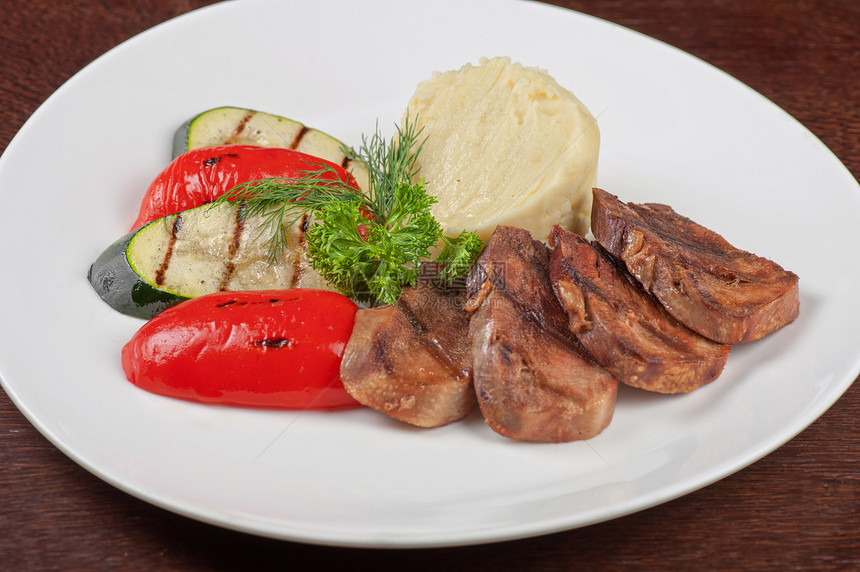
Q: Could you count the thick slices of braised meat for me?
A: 4